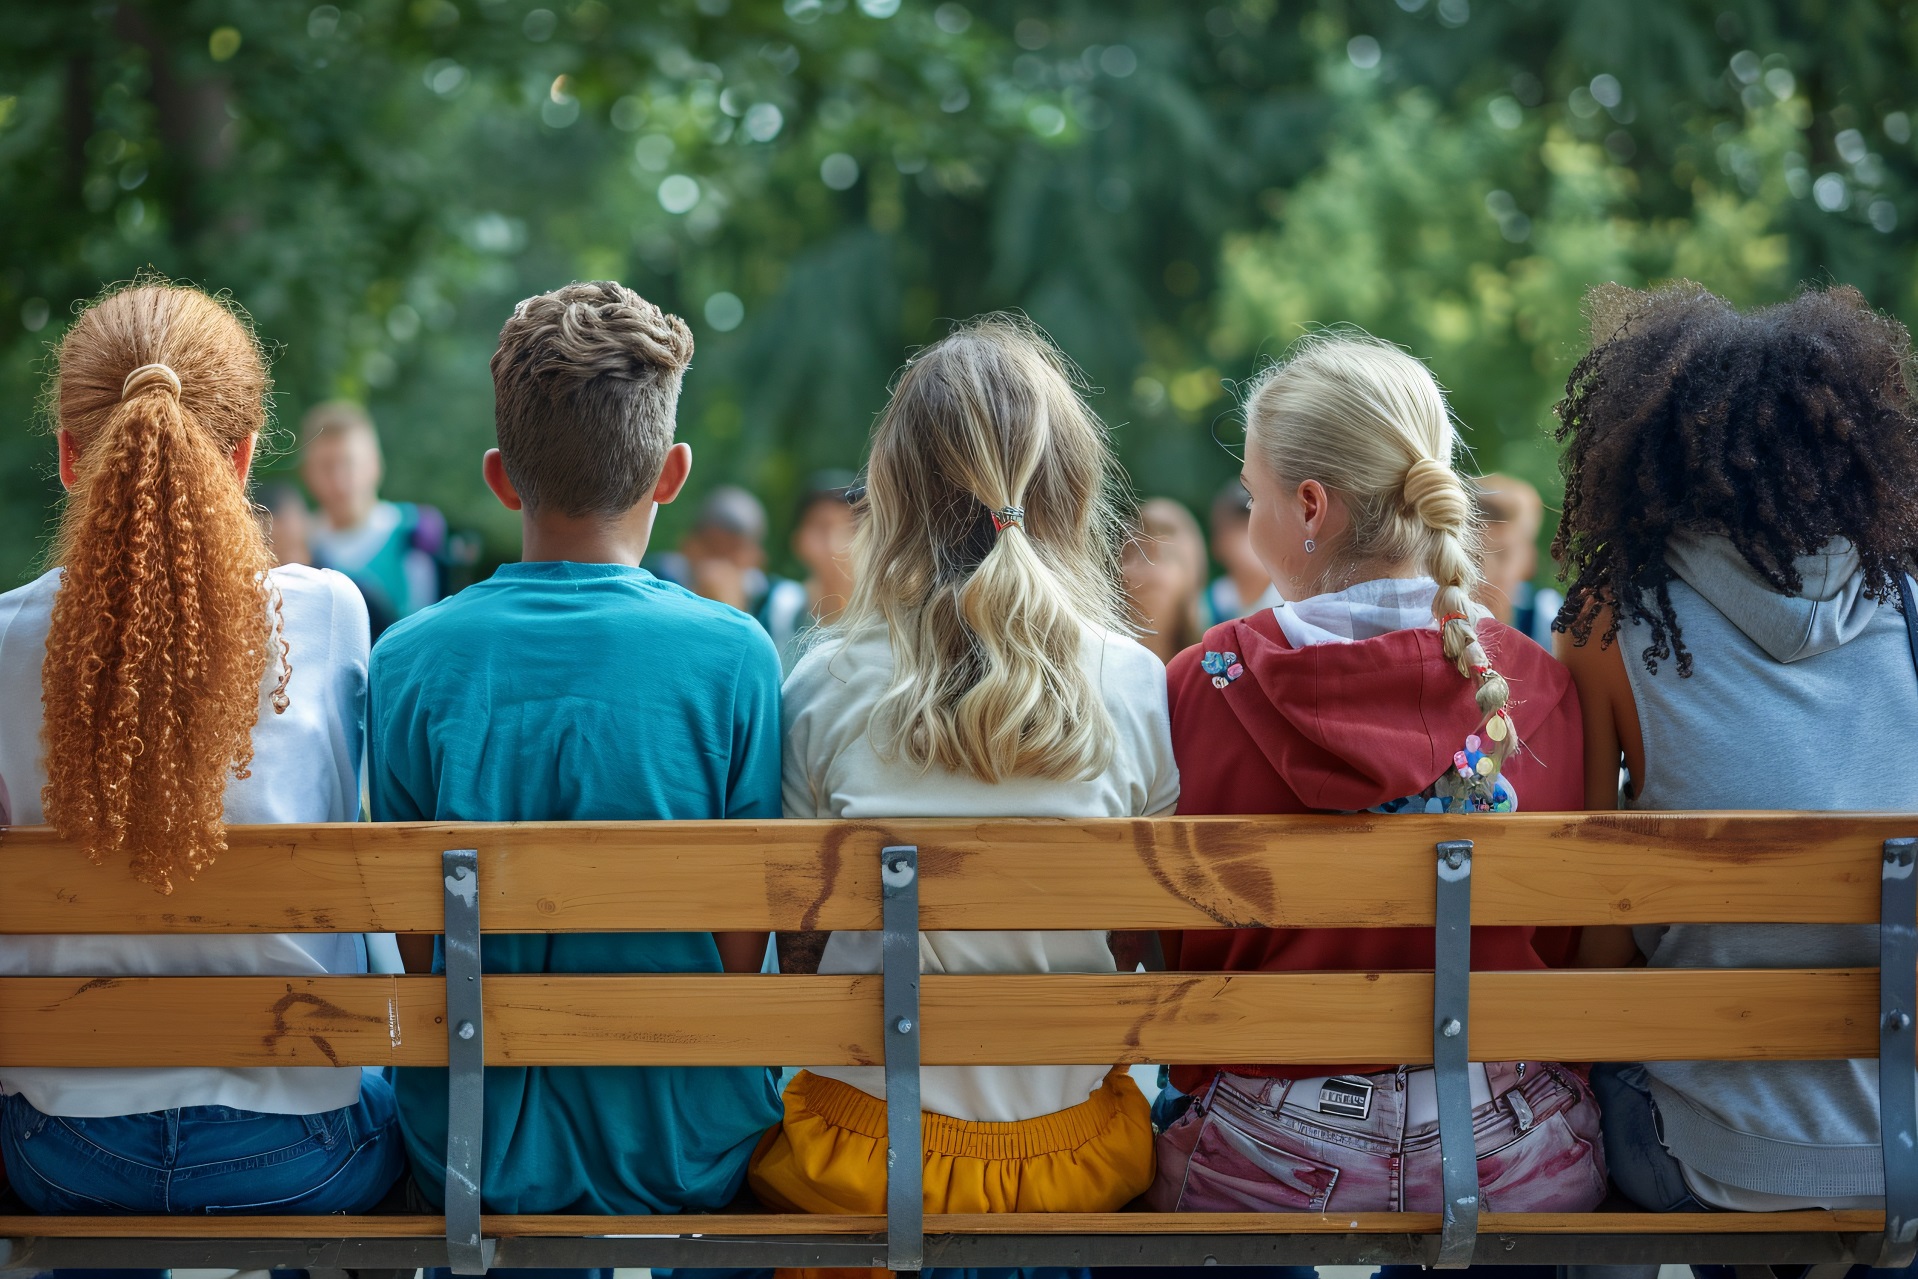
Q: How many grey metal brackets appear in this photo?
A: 4